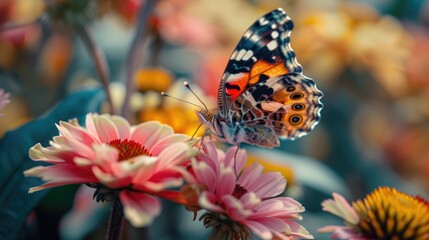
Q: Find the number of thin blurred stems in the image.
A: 2